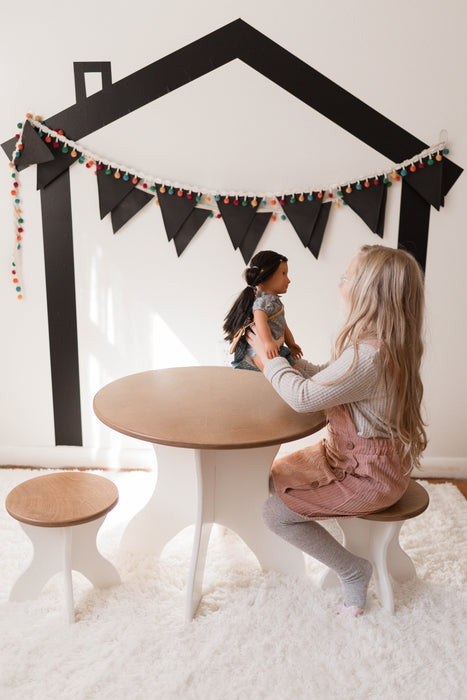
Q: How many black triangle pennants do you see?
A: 14